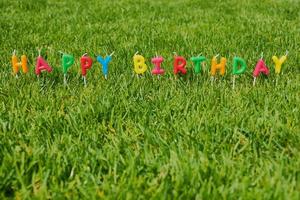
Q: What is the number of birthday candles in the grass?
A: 13